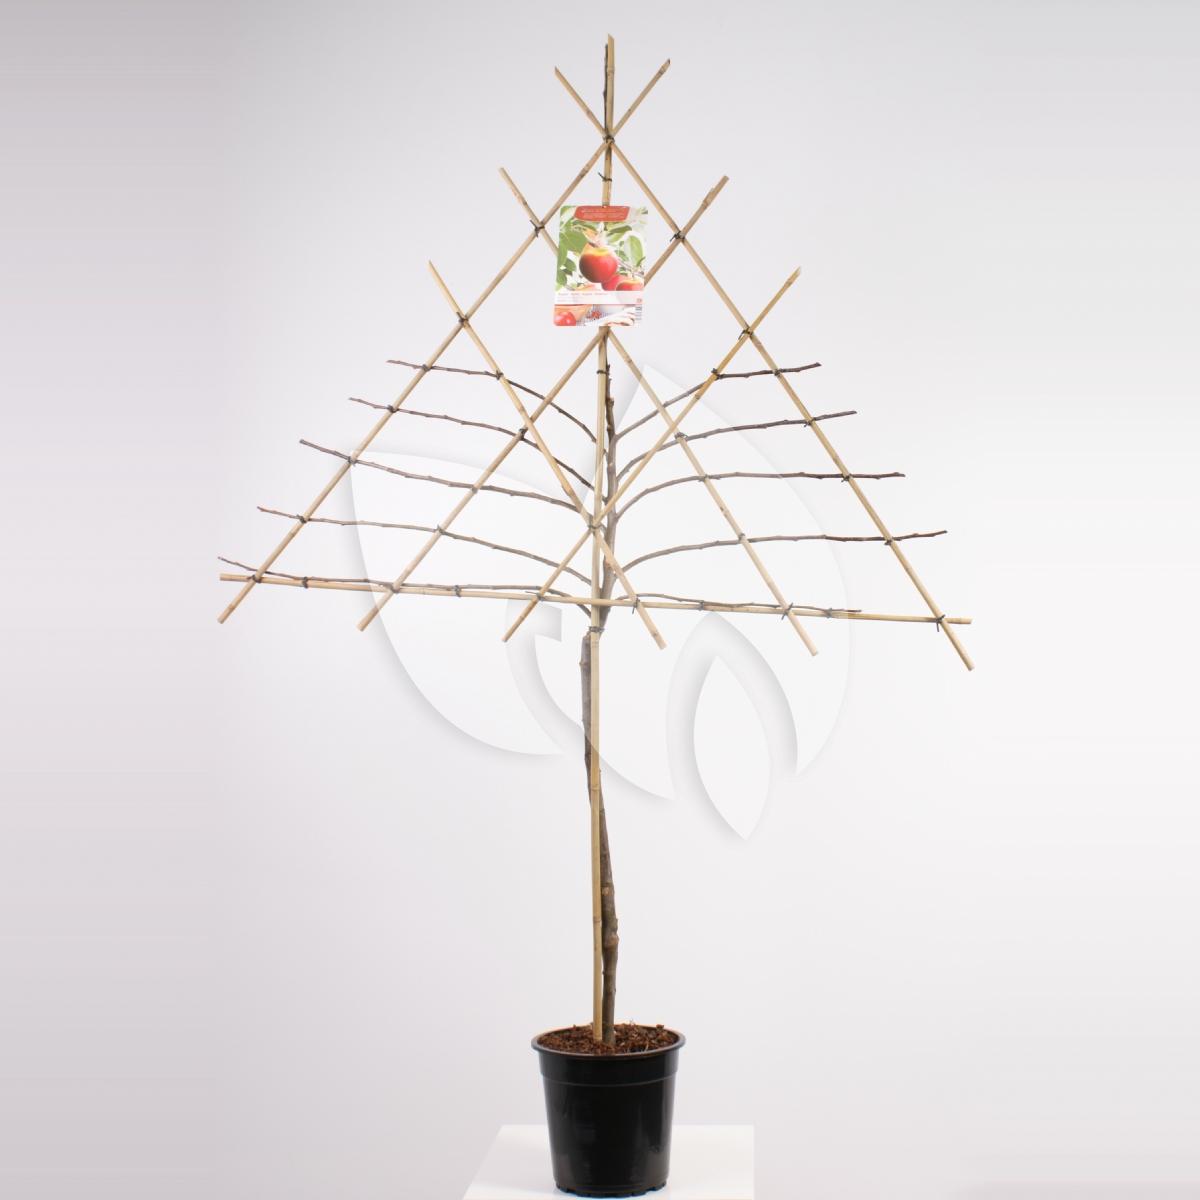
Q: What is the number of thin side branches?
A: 10